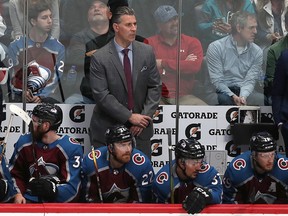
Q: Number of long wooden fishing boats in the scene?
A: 0